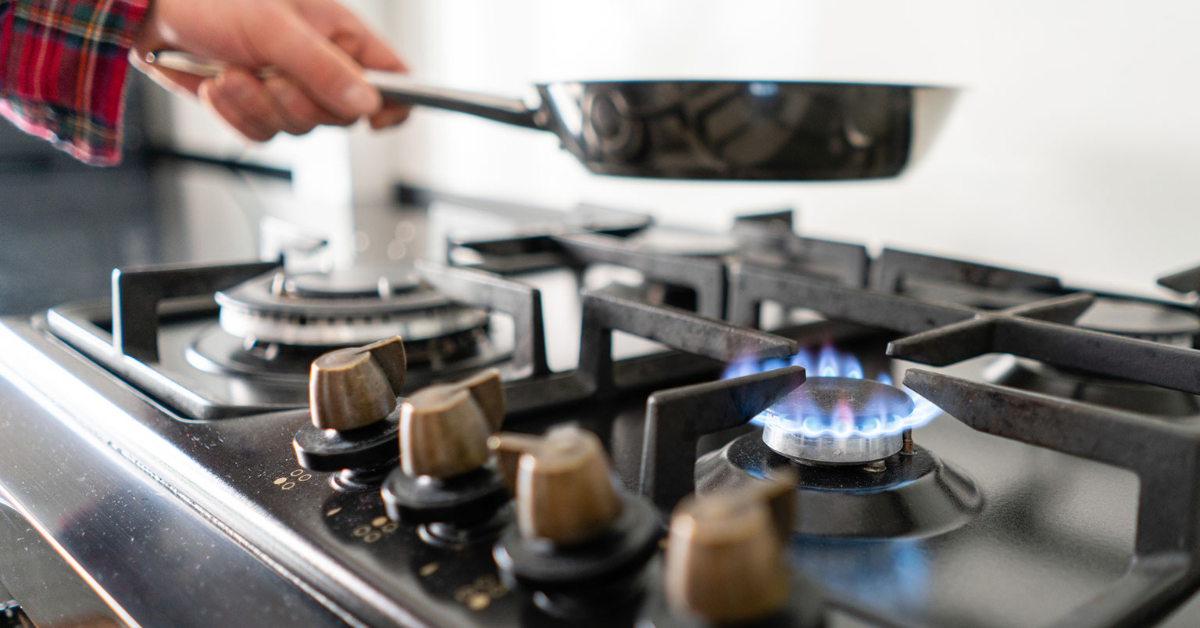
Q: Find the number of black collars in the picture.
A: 4